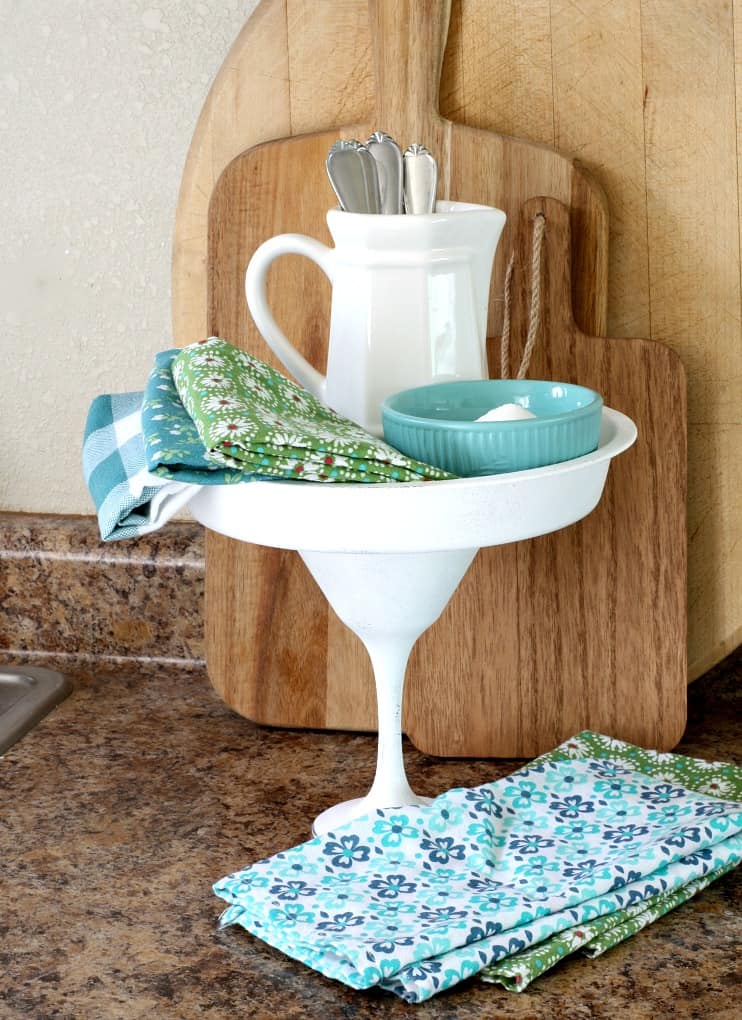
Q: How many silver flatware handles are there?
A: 4